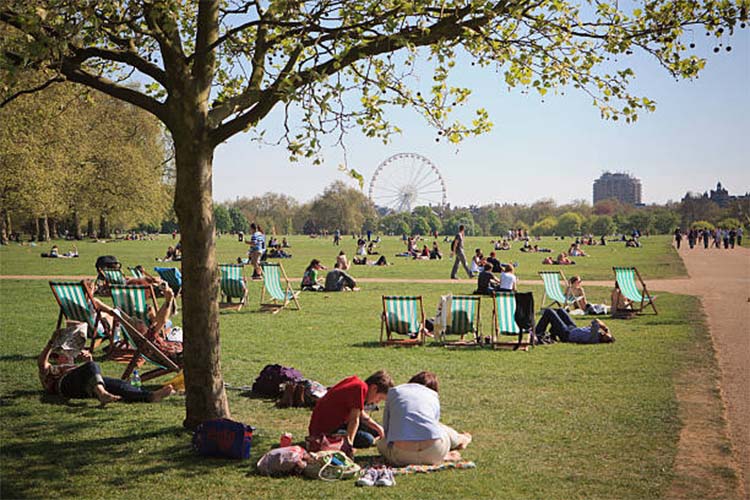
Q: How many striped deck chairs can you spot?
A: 13